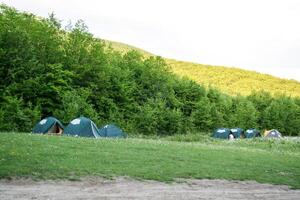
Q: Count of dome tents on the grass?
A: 7